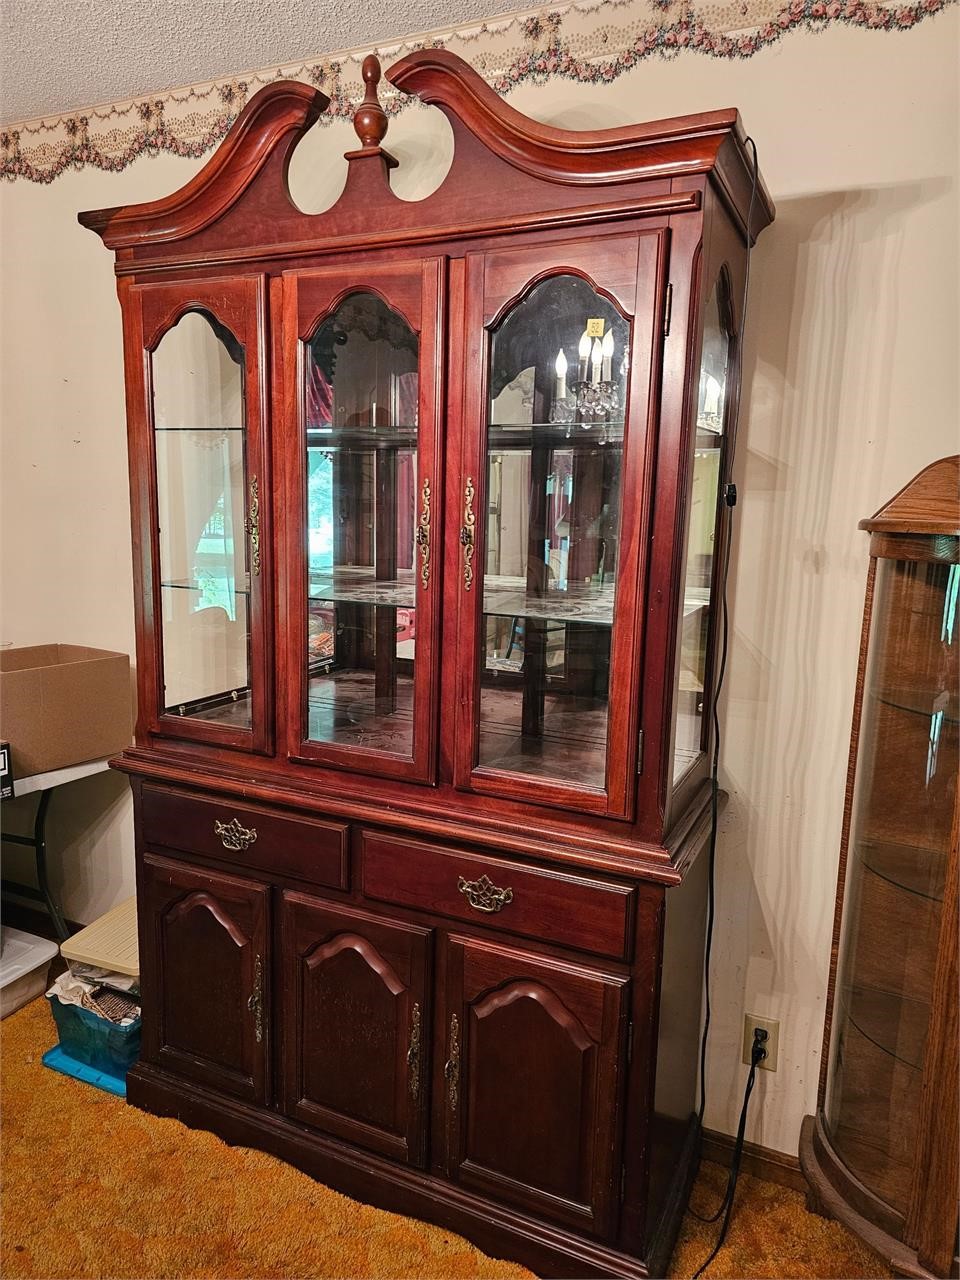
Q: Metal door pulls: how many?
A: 6